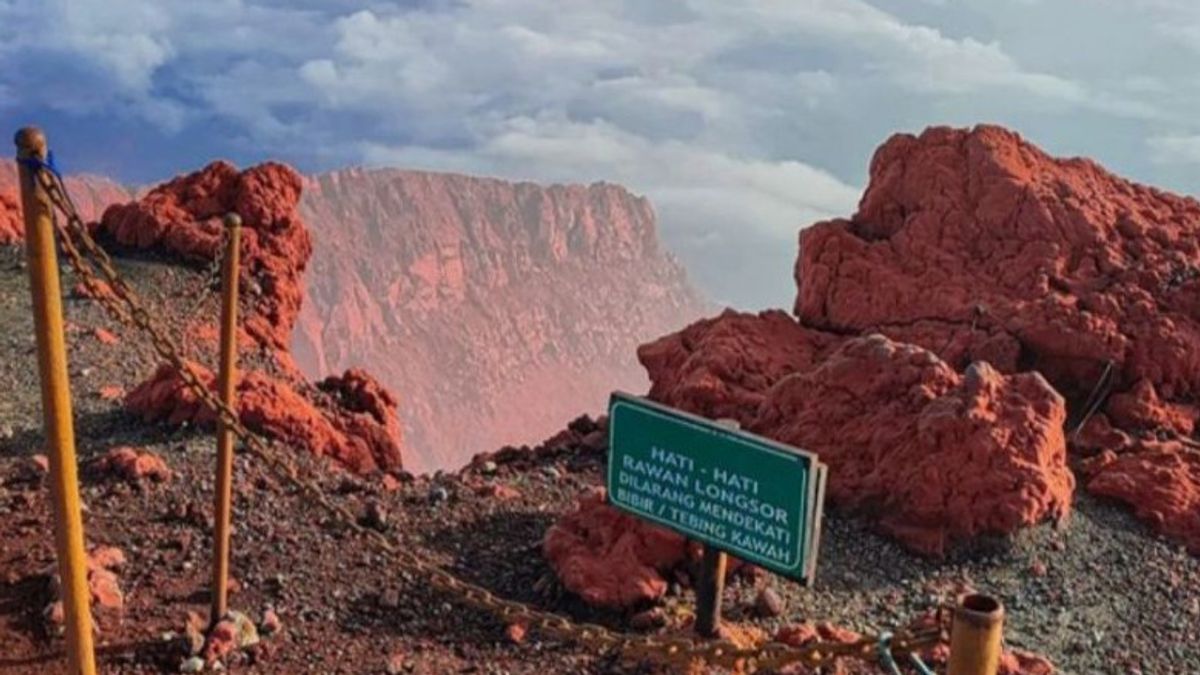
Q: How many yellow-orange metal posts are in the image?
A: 3